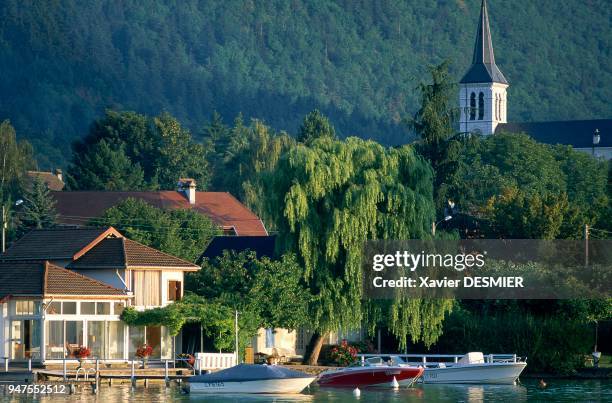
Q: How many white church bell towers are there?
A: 1